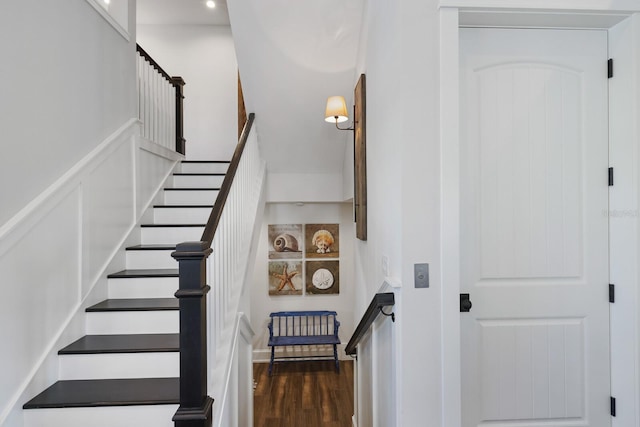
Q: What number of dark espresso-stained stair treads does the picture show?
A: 10